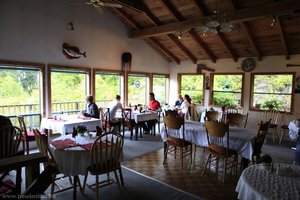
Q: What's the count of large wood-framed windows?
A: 8